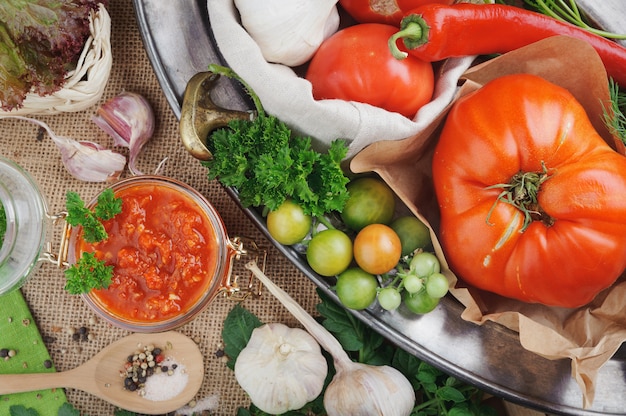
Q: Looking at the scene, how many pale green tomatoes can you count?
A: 4